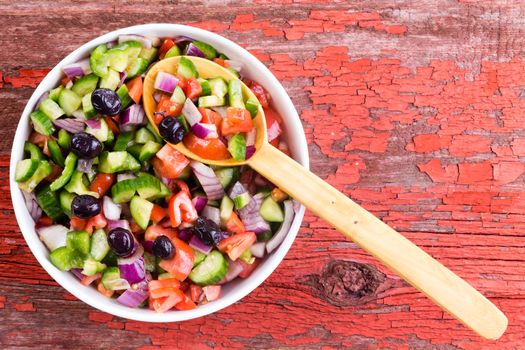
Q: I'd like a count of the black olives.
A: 7